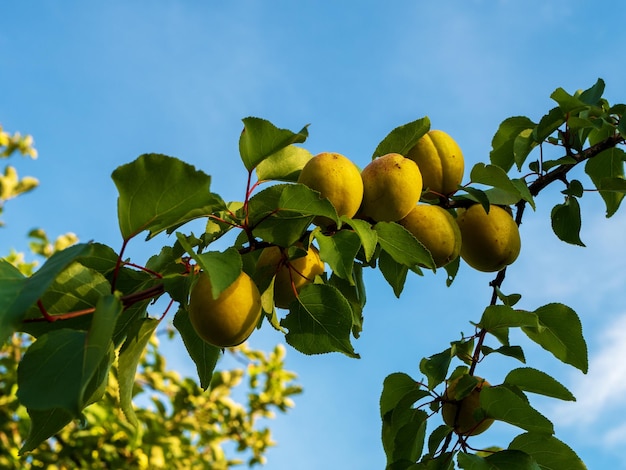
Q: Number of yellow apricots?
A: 8